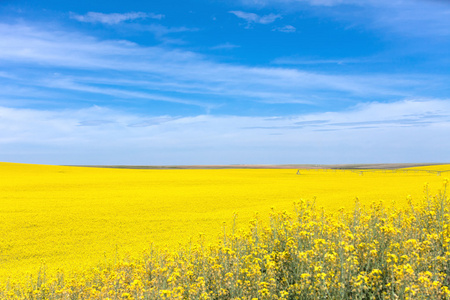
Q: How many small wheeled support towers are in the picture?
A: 3